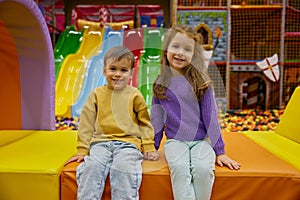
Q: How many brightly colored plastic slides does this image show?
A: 5